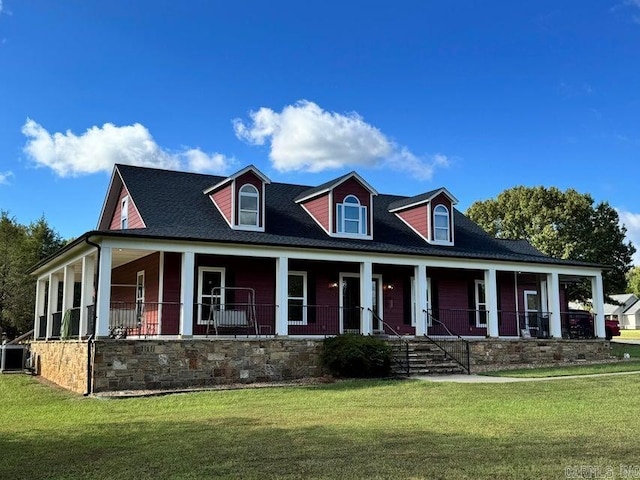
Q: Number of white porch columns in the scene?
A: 12